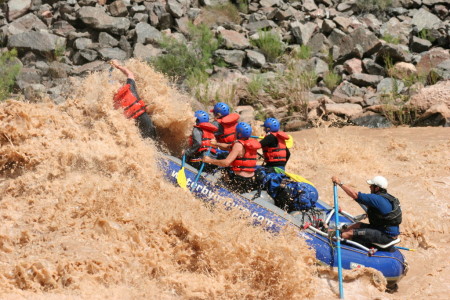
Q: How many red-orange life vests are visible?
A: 5